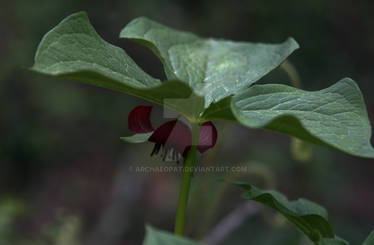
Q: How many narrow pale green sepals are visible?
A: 1